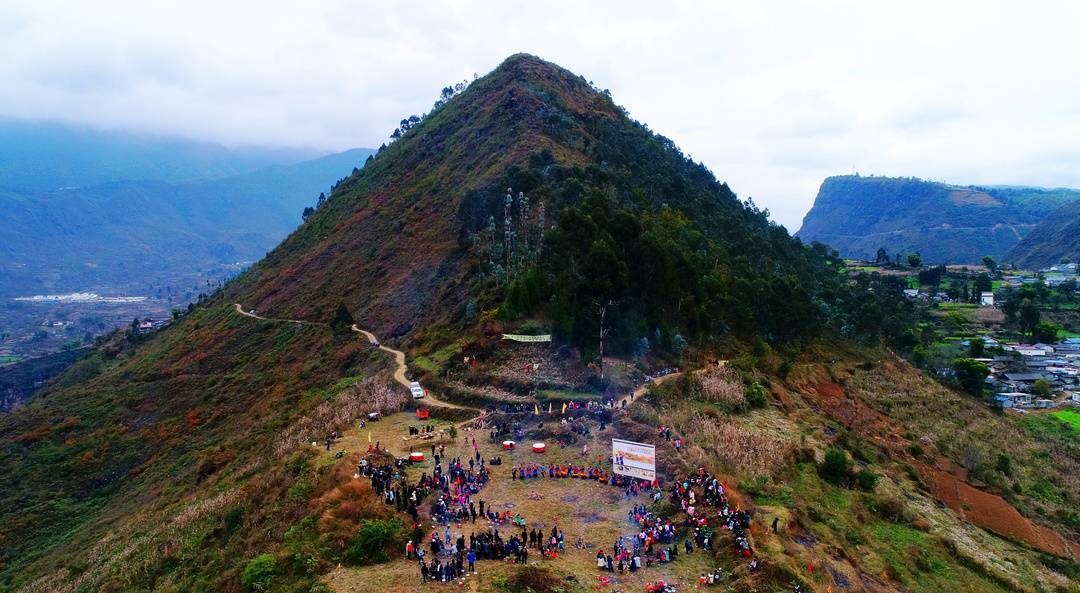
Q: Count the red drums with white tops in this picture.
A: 3